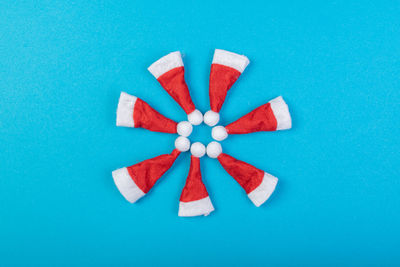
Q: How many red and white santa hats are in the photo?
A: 7